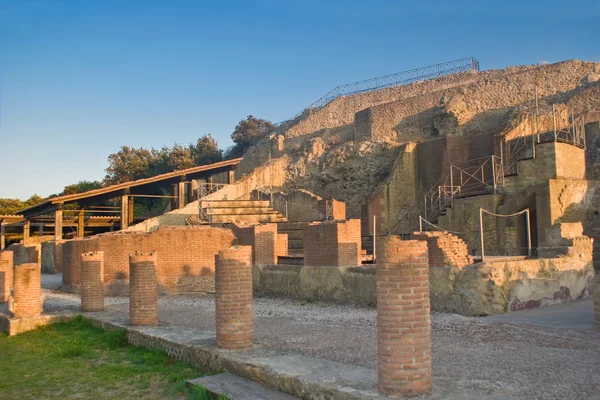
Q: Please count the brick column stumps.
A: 6